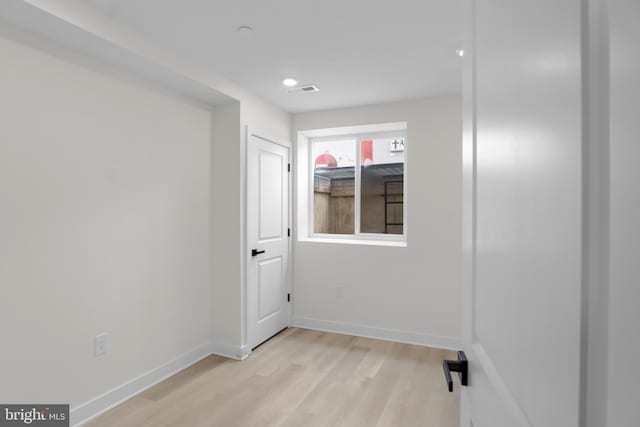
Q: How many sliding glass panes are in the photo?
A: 2